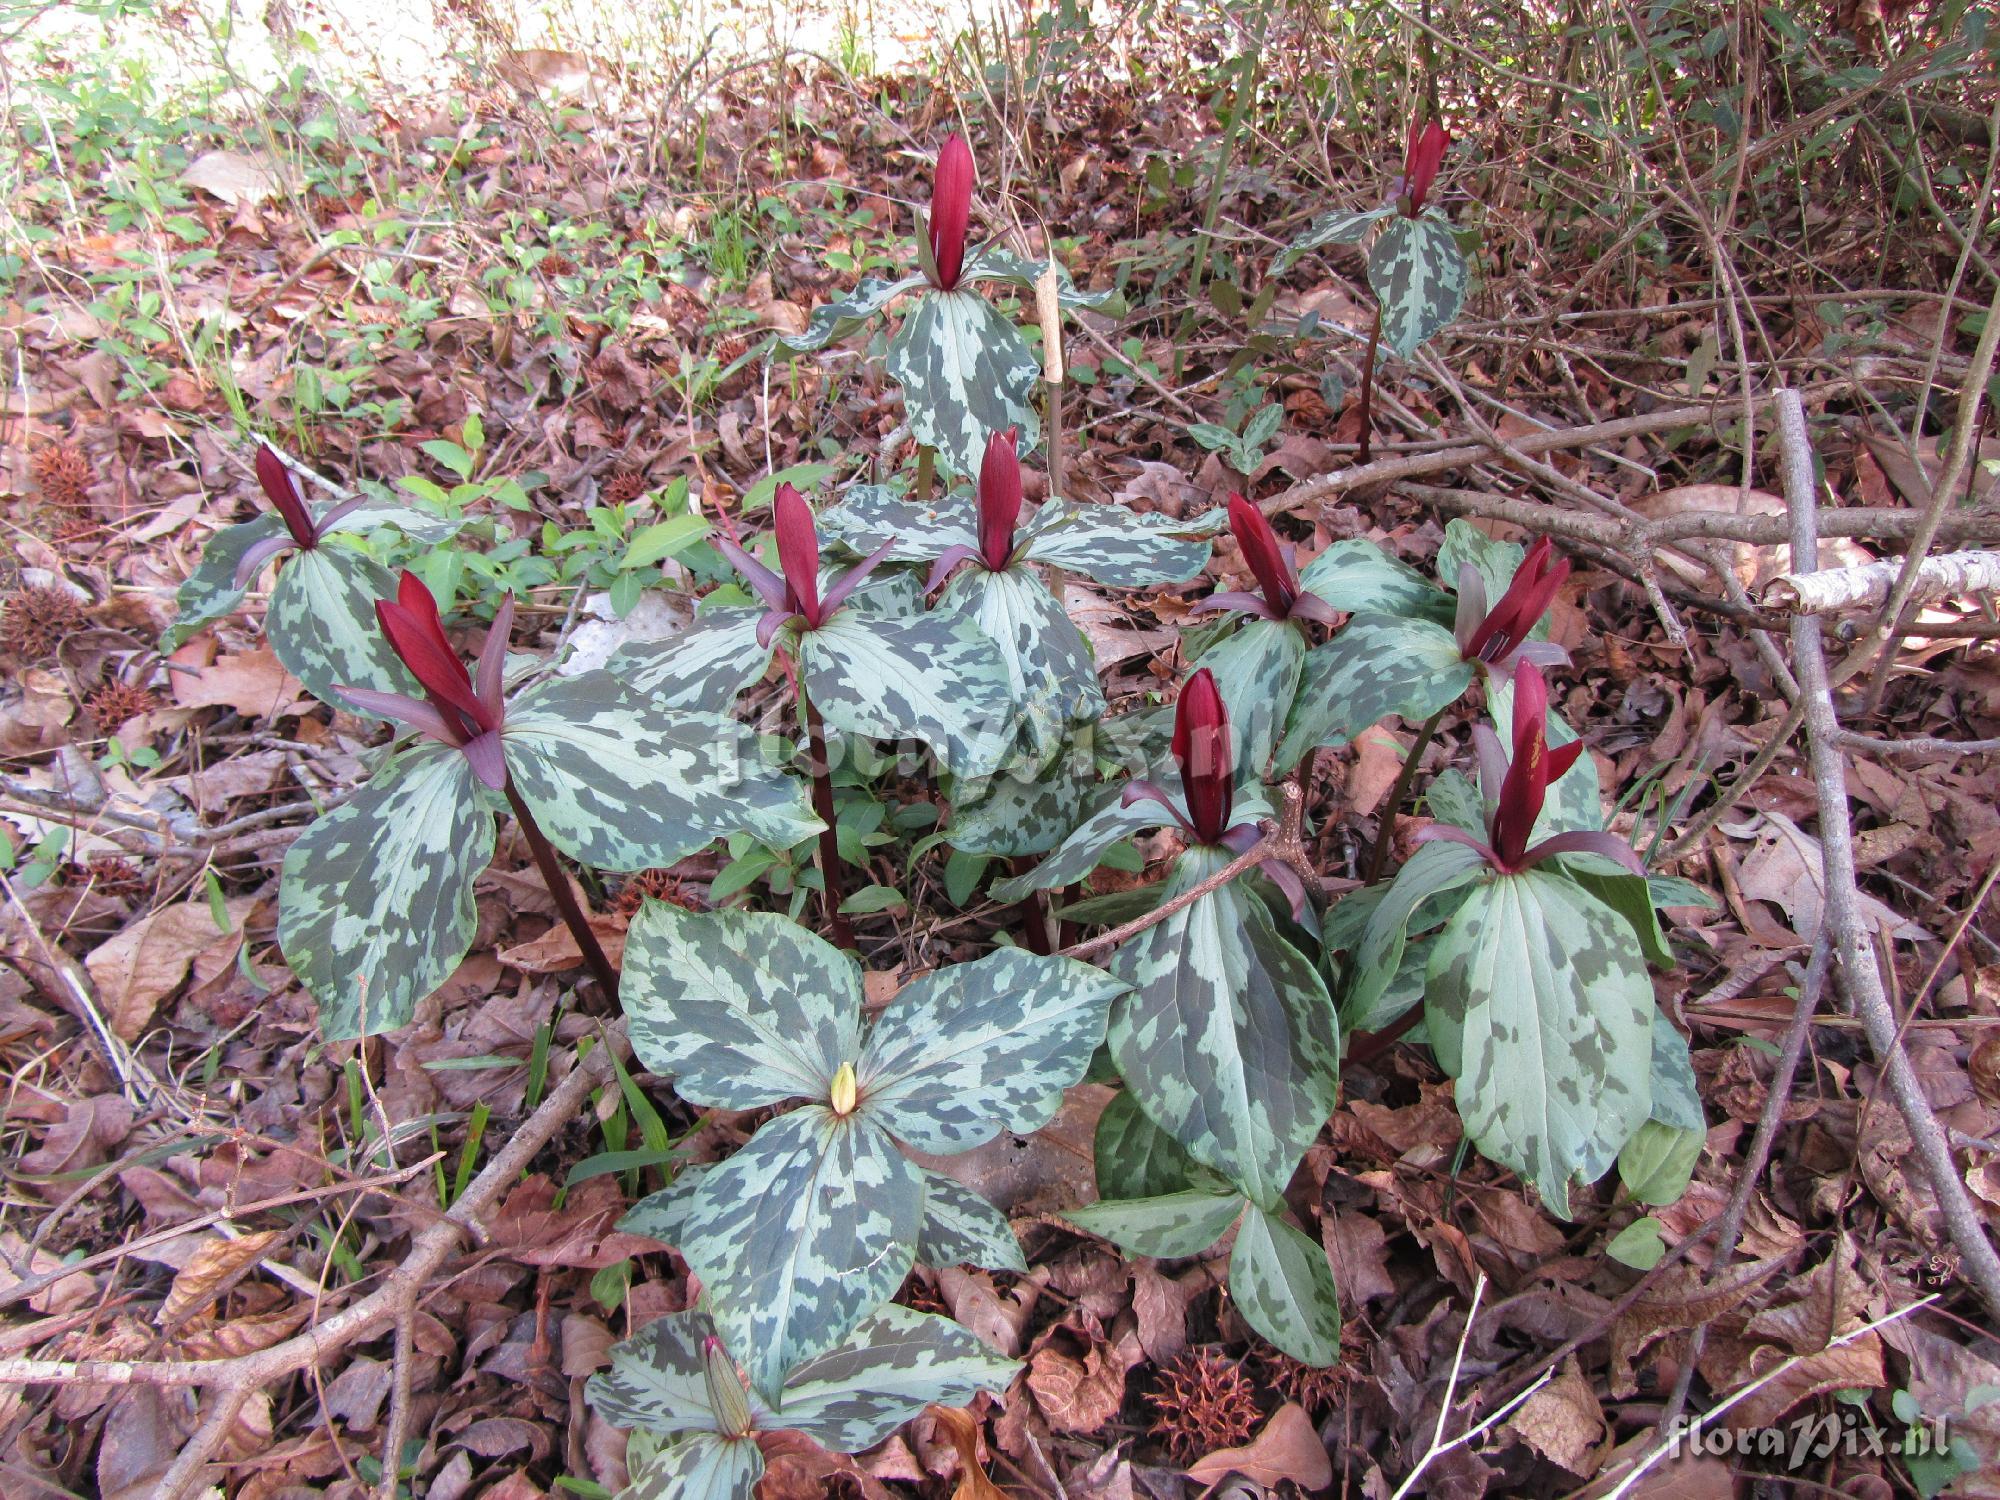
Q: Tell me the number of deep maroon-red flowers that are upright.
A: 10